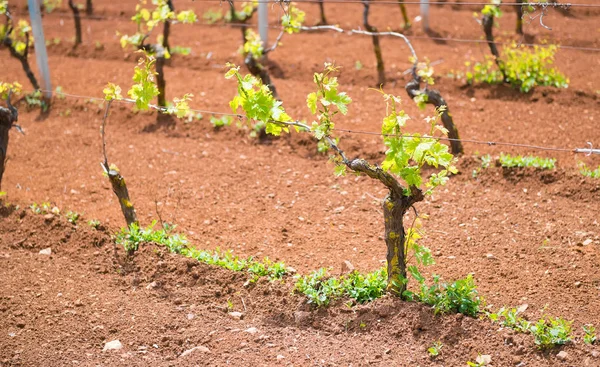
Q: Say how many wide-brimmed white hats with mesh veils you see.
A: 0